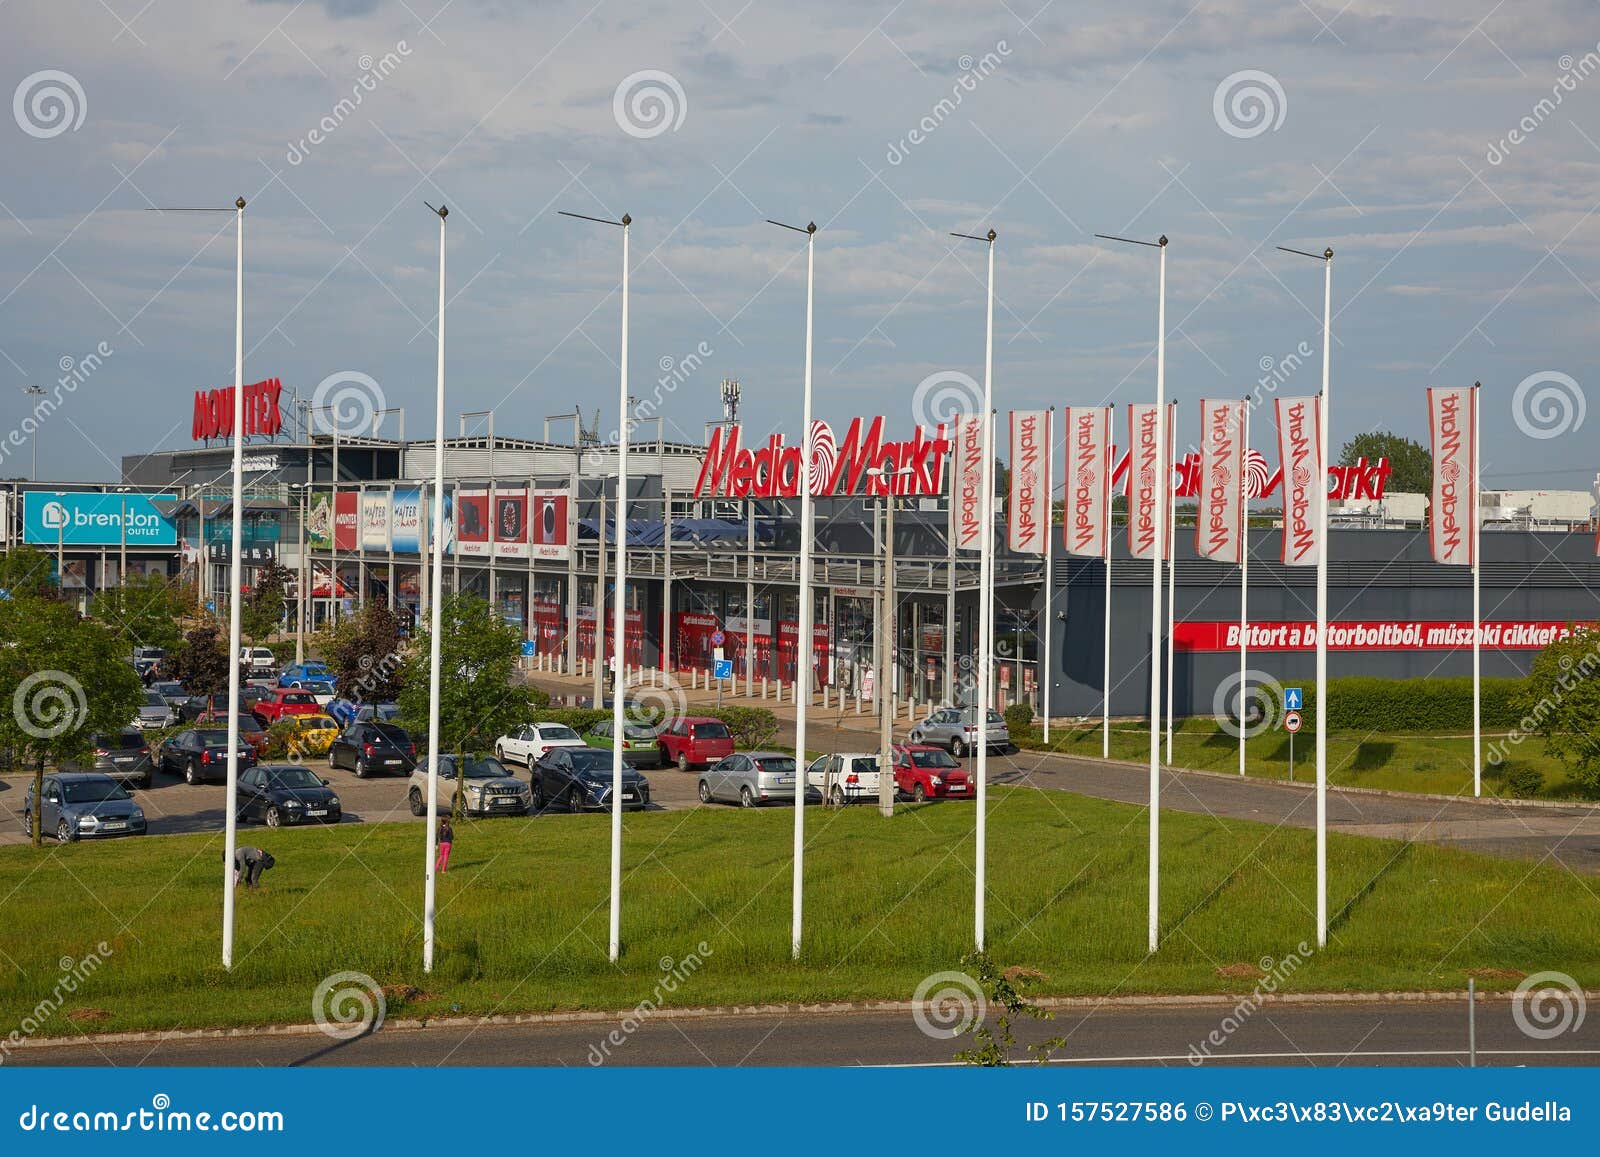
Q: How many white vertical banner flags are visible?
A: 7